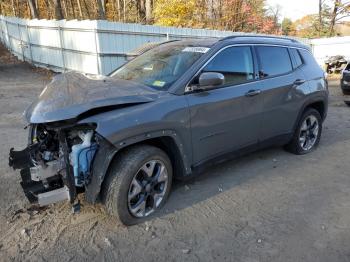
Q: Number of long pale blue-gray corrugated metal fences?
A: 1